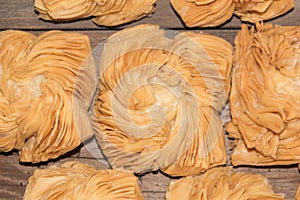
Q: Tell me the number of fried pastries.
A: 7